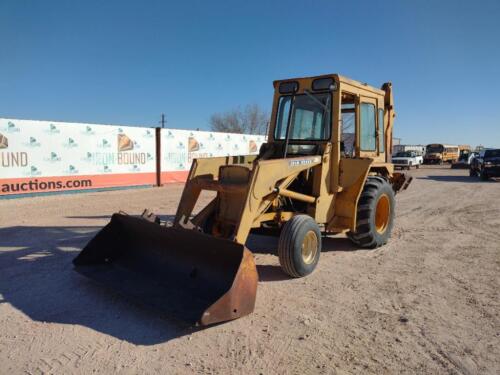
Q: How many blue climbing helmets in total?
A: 0